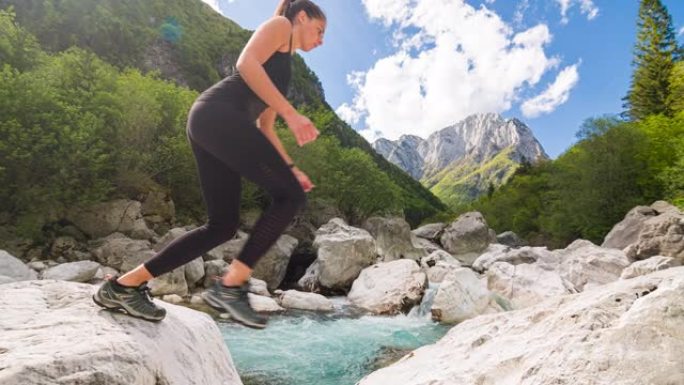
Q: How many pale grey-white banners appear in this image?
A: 0